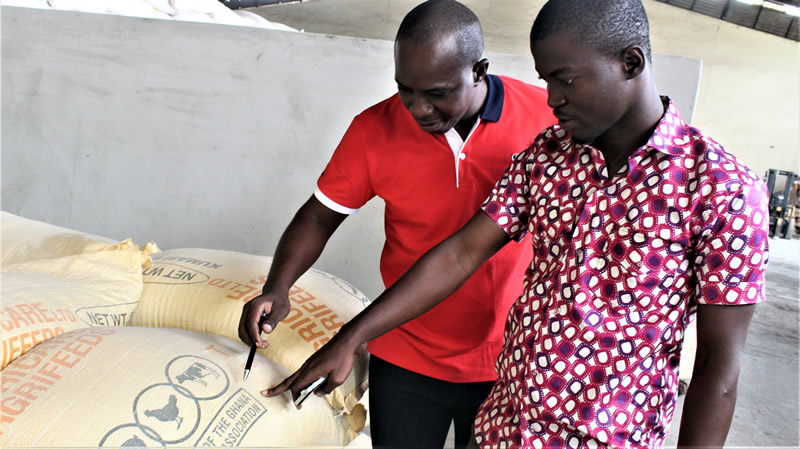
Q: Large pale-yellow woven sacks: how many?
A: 4